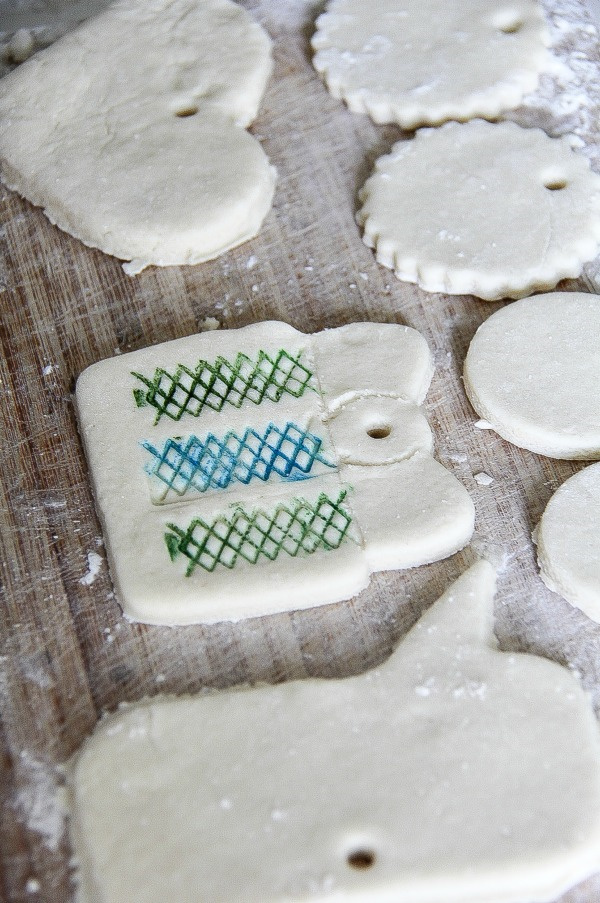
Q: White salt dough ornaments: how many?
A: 7